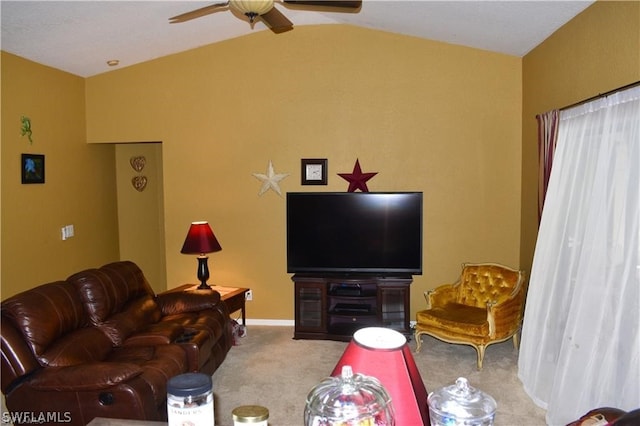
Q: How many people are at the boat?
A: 0